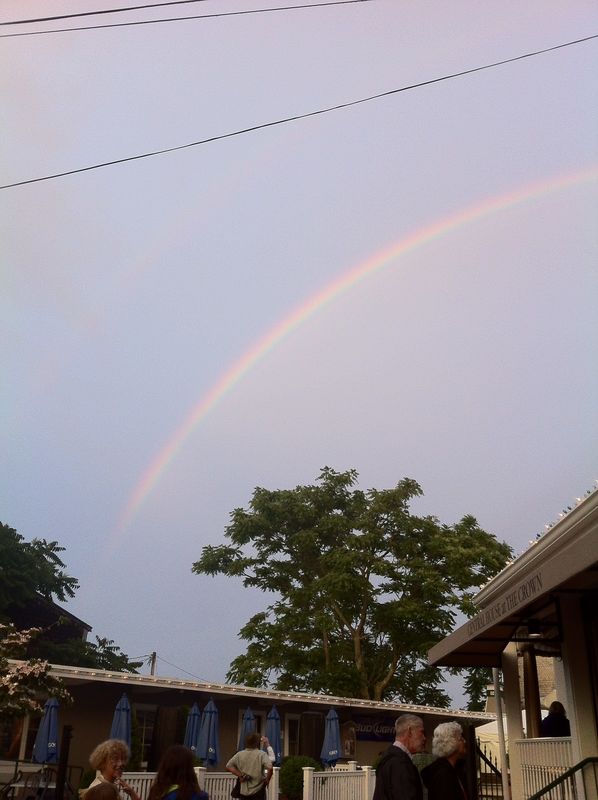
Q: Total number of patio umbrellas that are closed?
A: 7